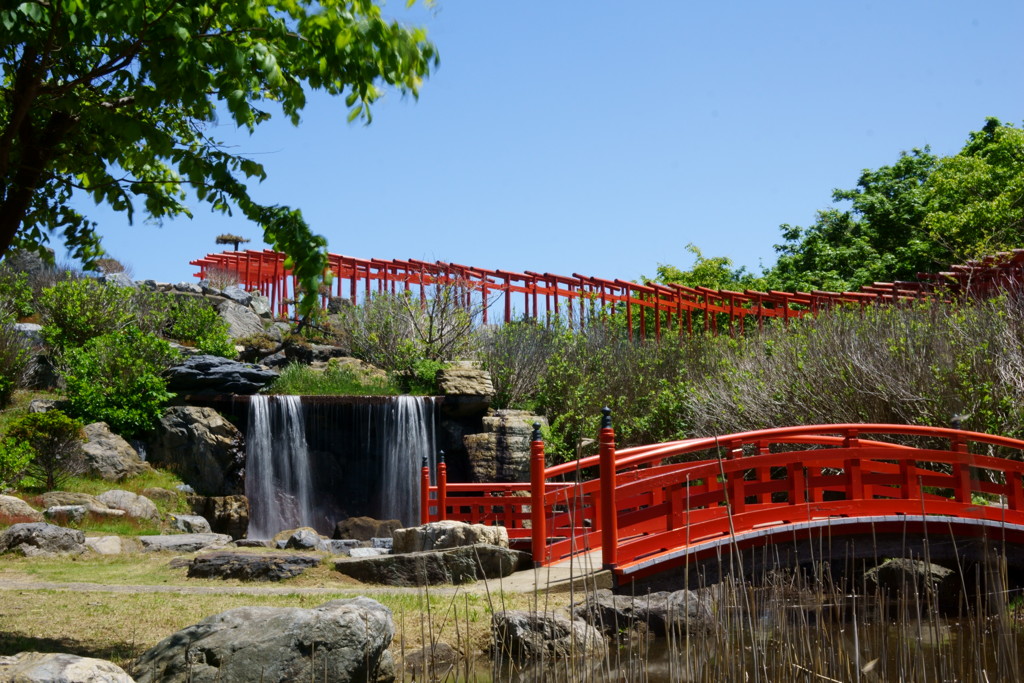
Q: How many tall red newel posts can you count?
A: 4